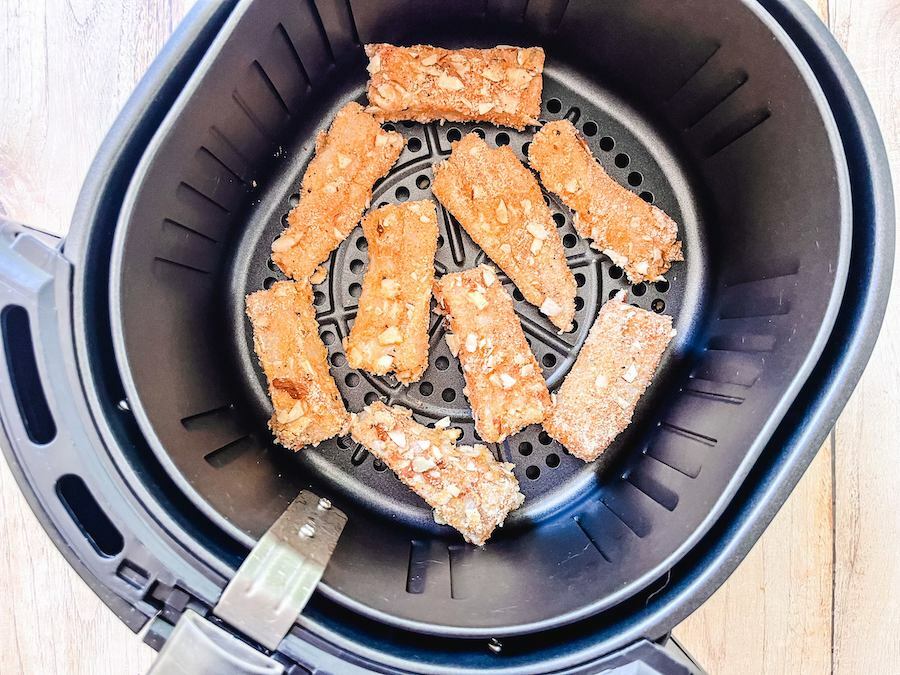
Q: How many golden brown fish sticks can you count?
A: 9